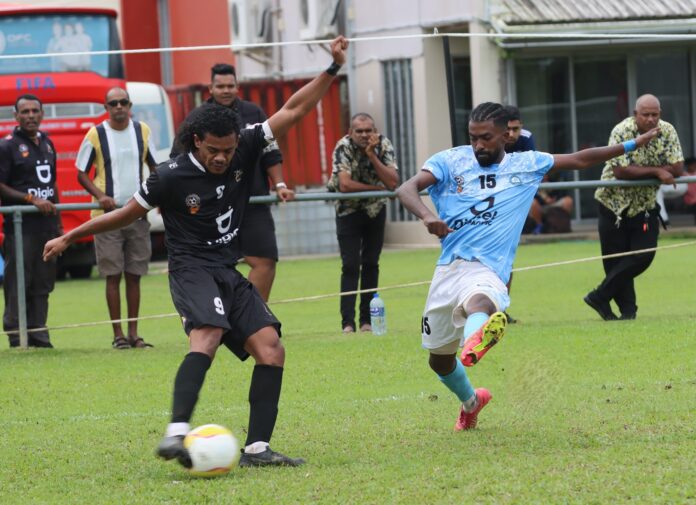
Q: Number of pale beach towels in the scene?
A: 0